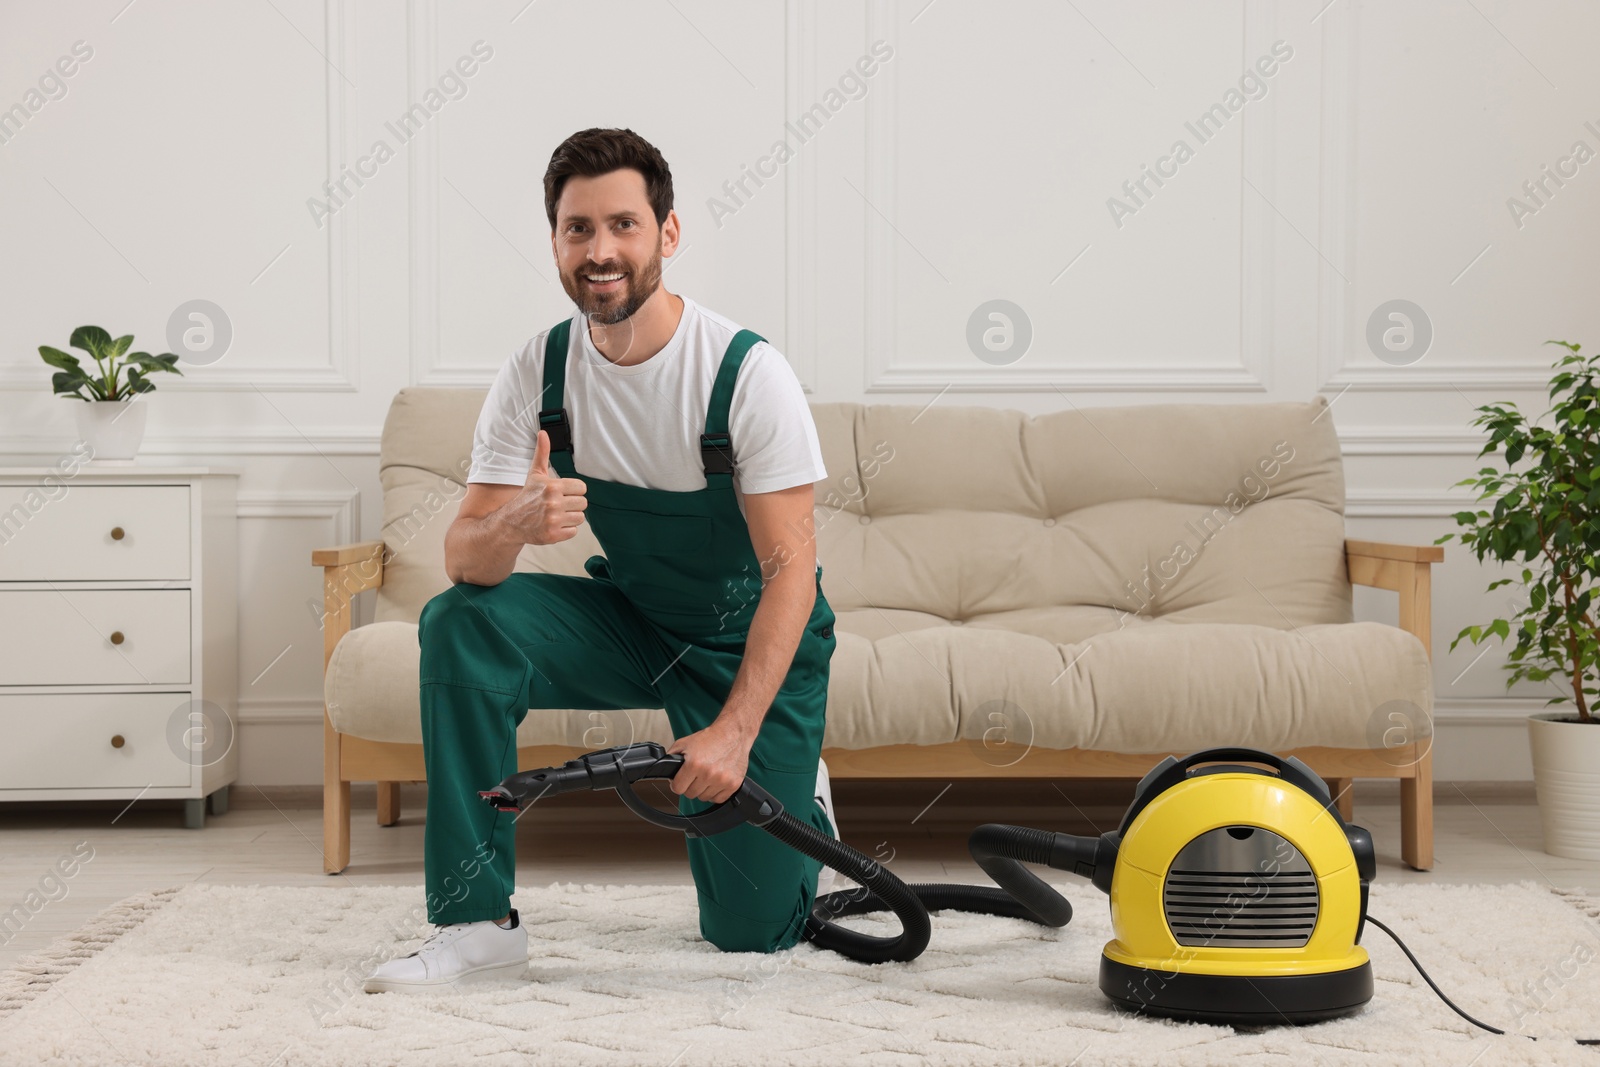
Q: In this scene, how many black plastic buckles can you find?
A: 2